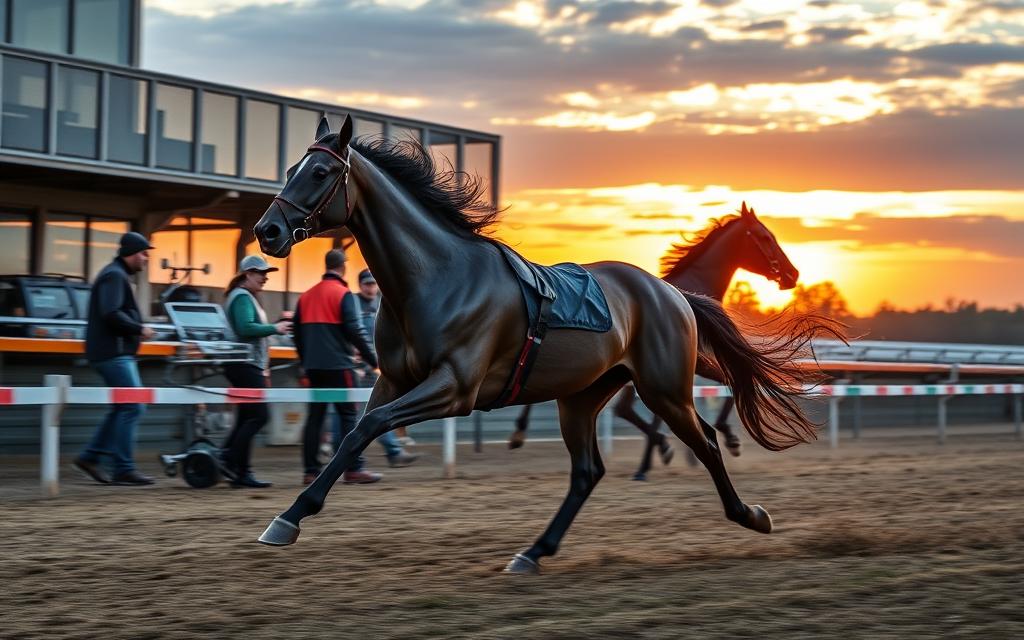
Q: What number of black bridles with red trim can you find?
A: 1